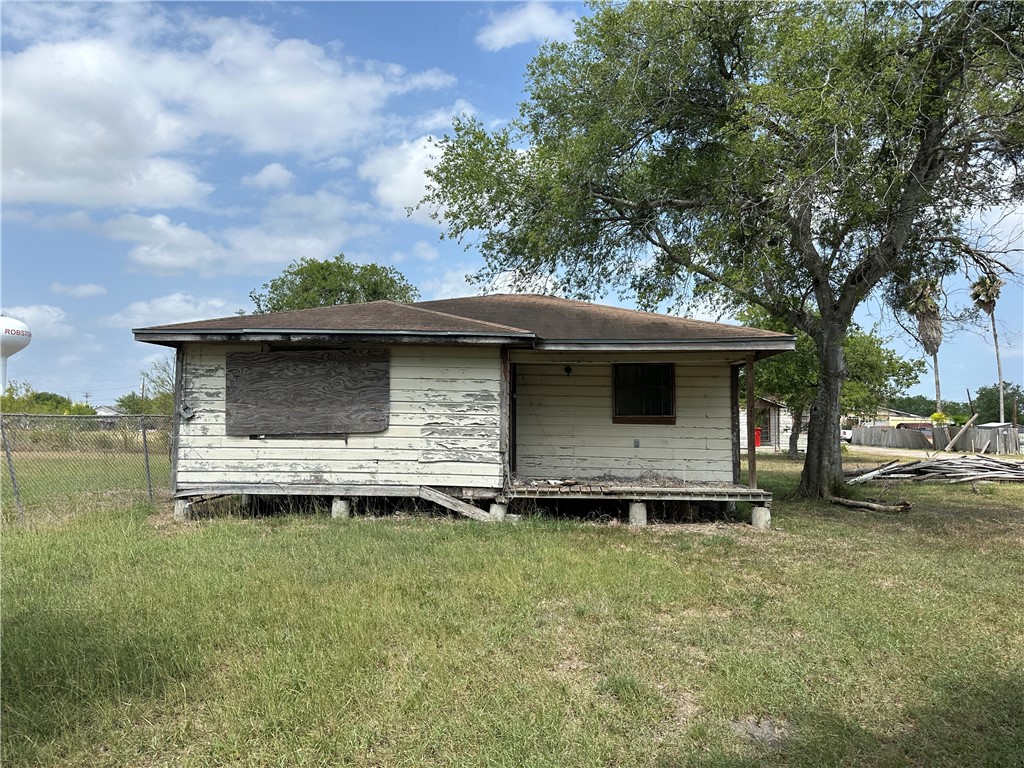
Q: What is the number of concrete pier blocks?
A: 5